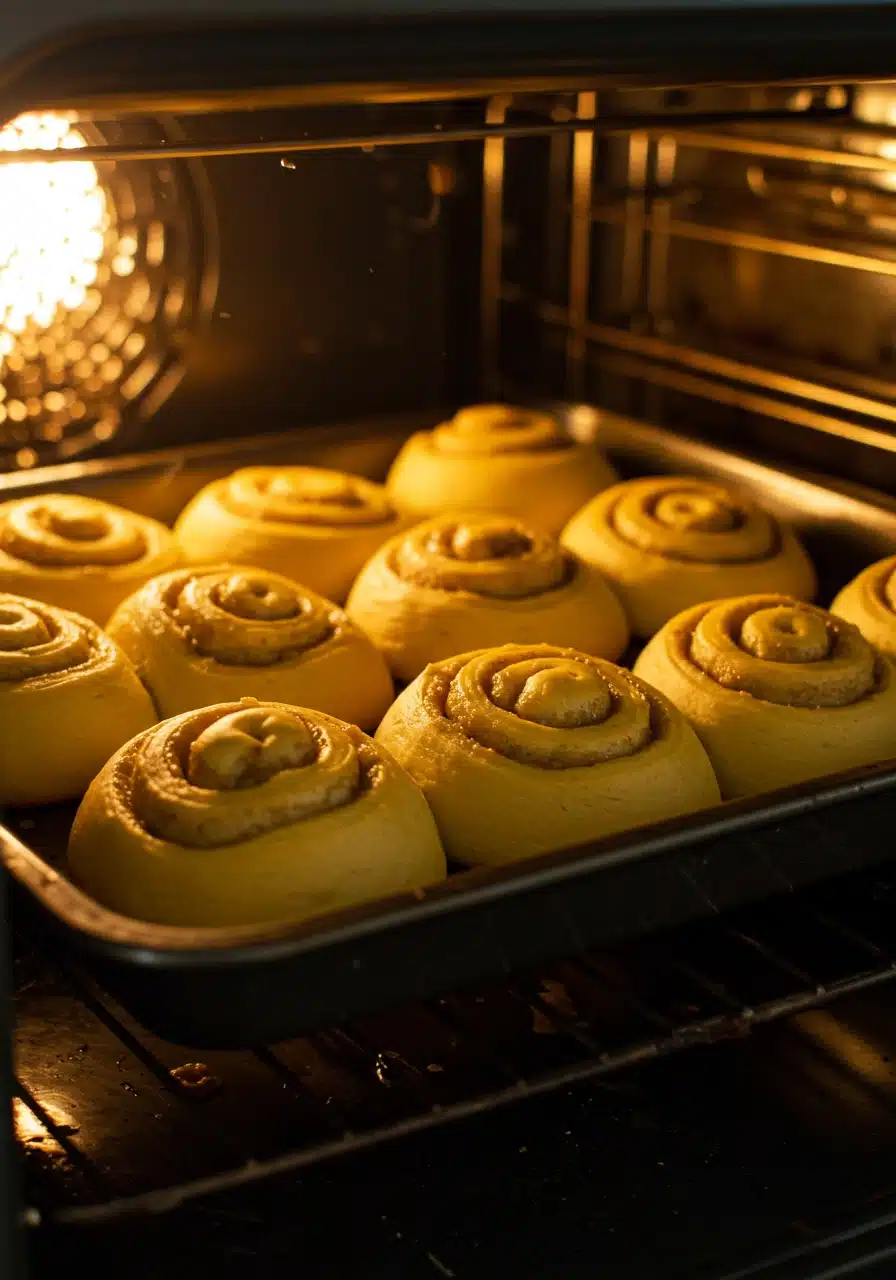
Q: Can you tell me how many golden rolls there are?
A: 11